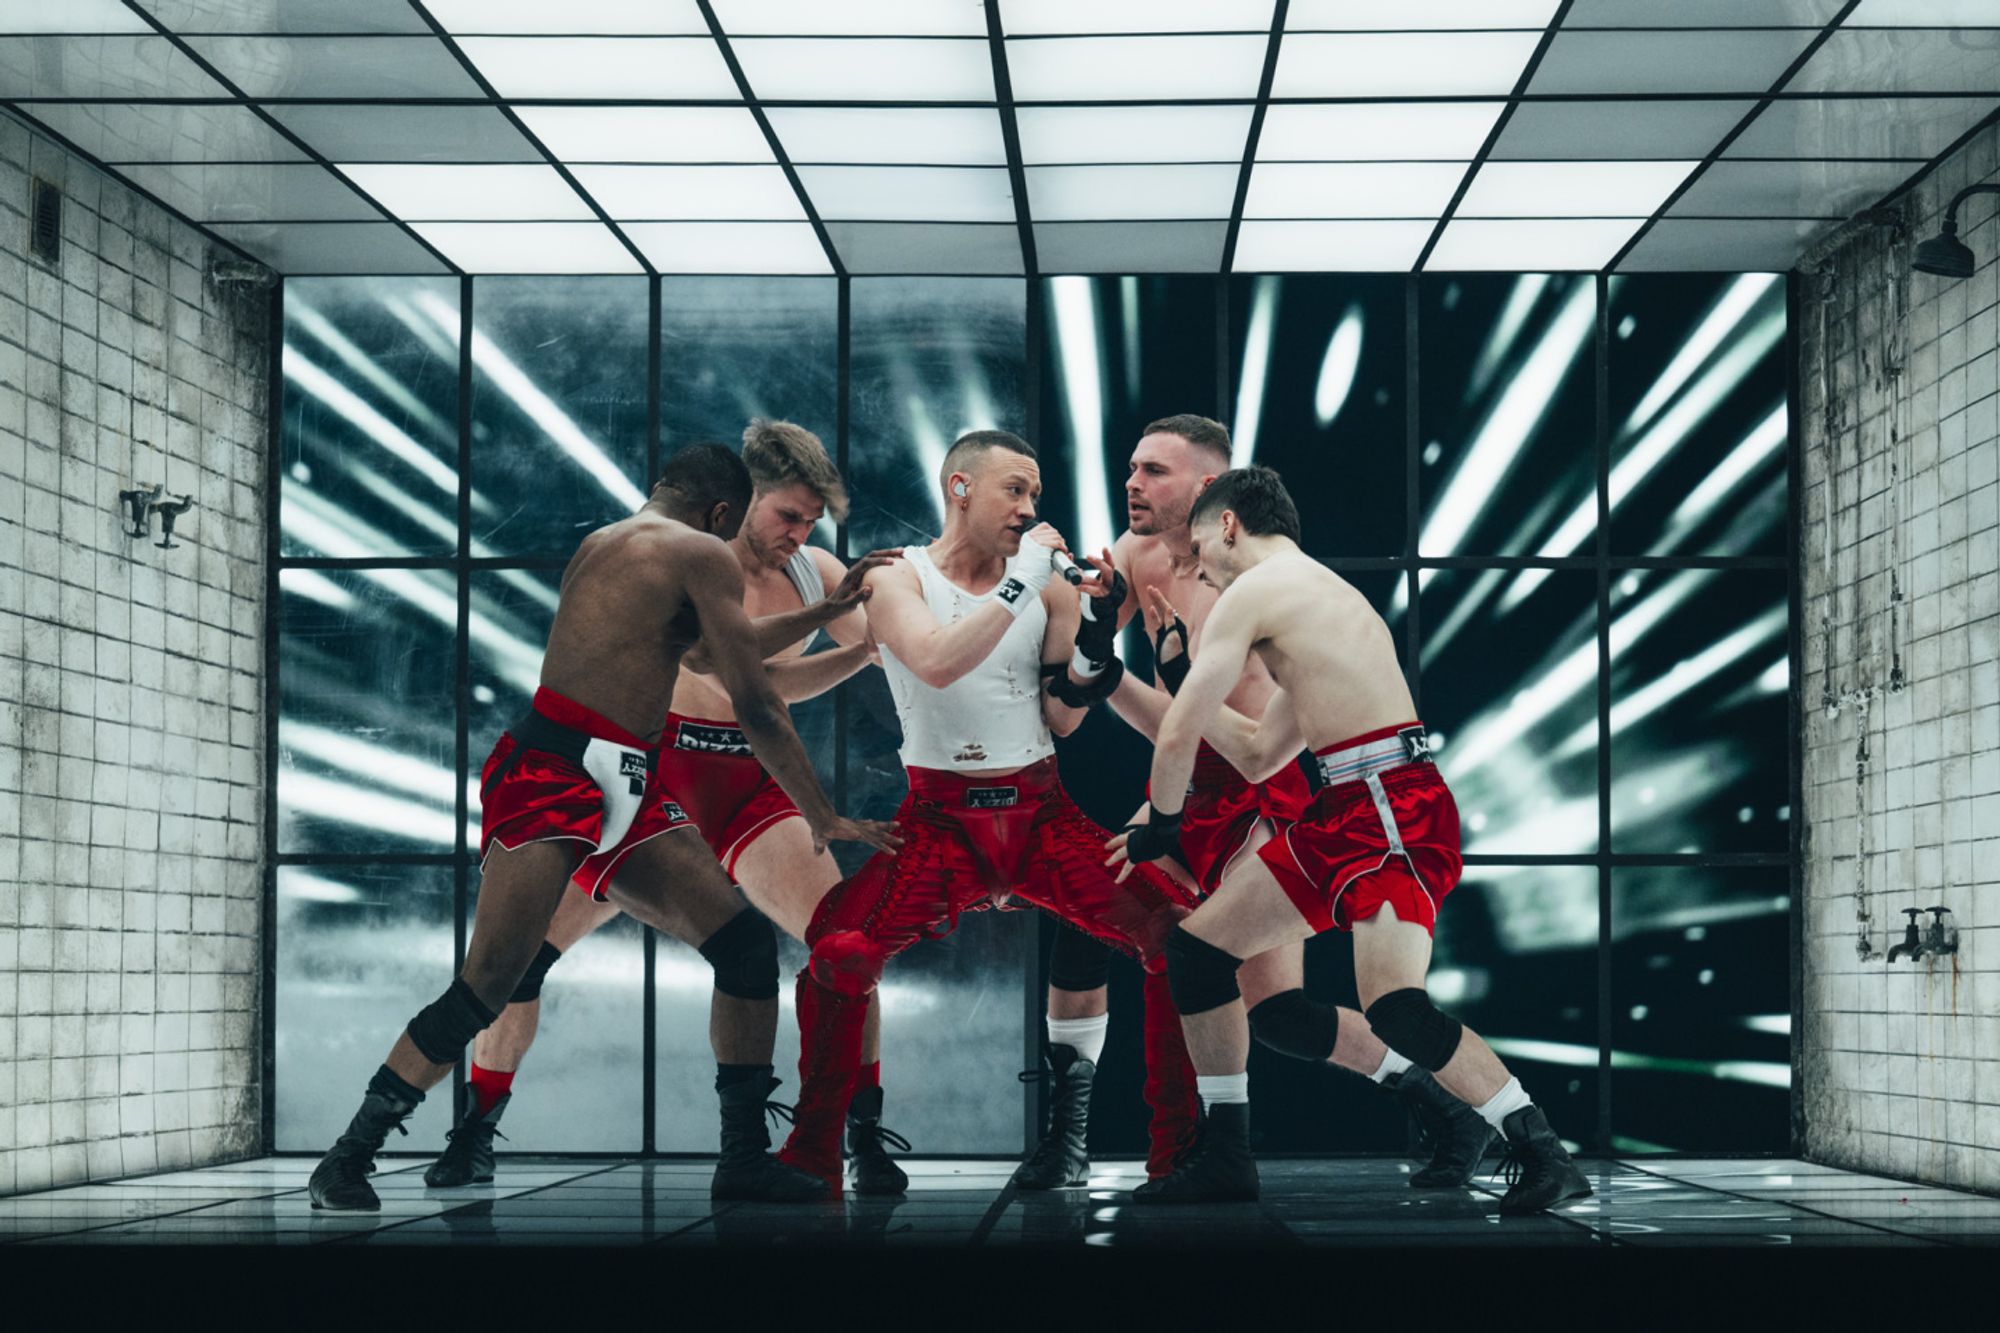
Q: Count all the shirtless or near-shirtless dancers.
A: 4